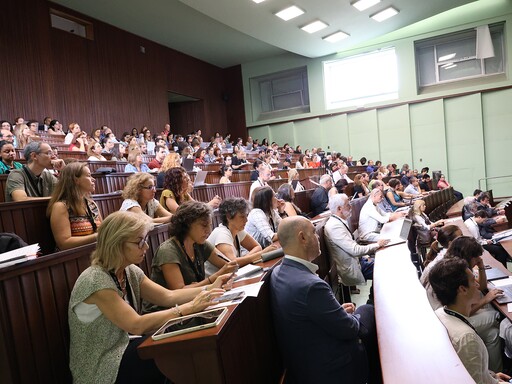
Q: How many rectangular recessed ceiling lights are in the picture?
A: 6